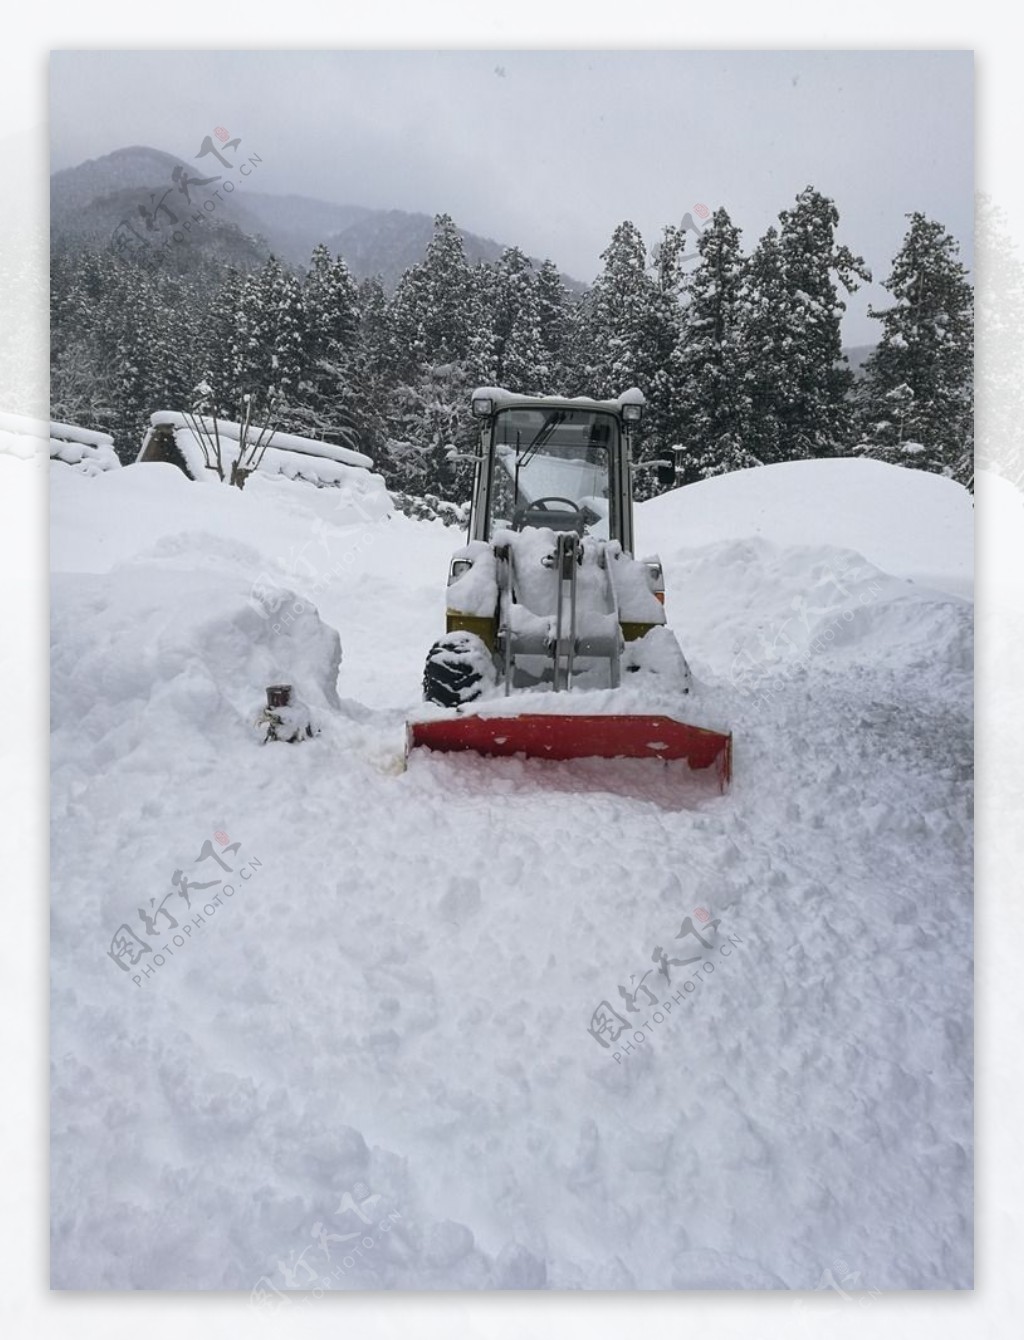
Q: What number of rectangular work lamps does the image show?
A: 2